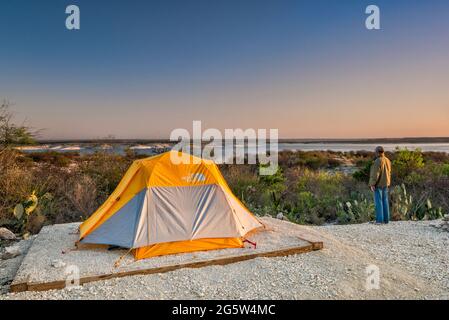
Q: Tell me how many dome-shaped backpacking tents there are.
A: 1